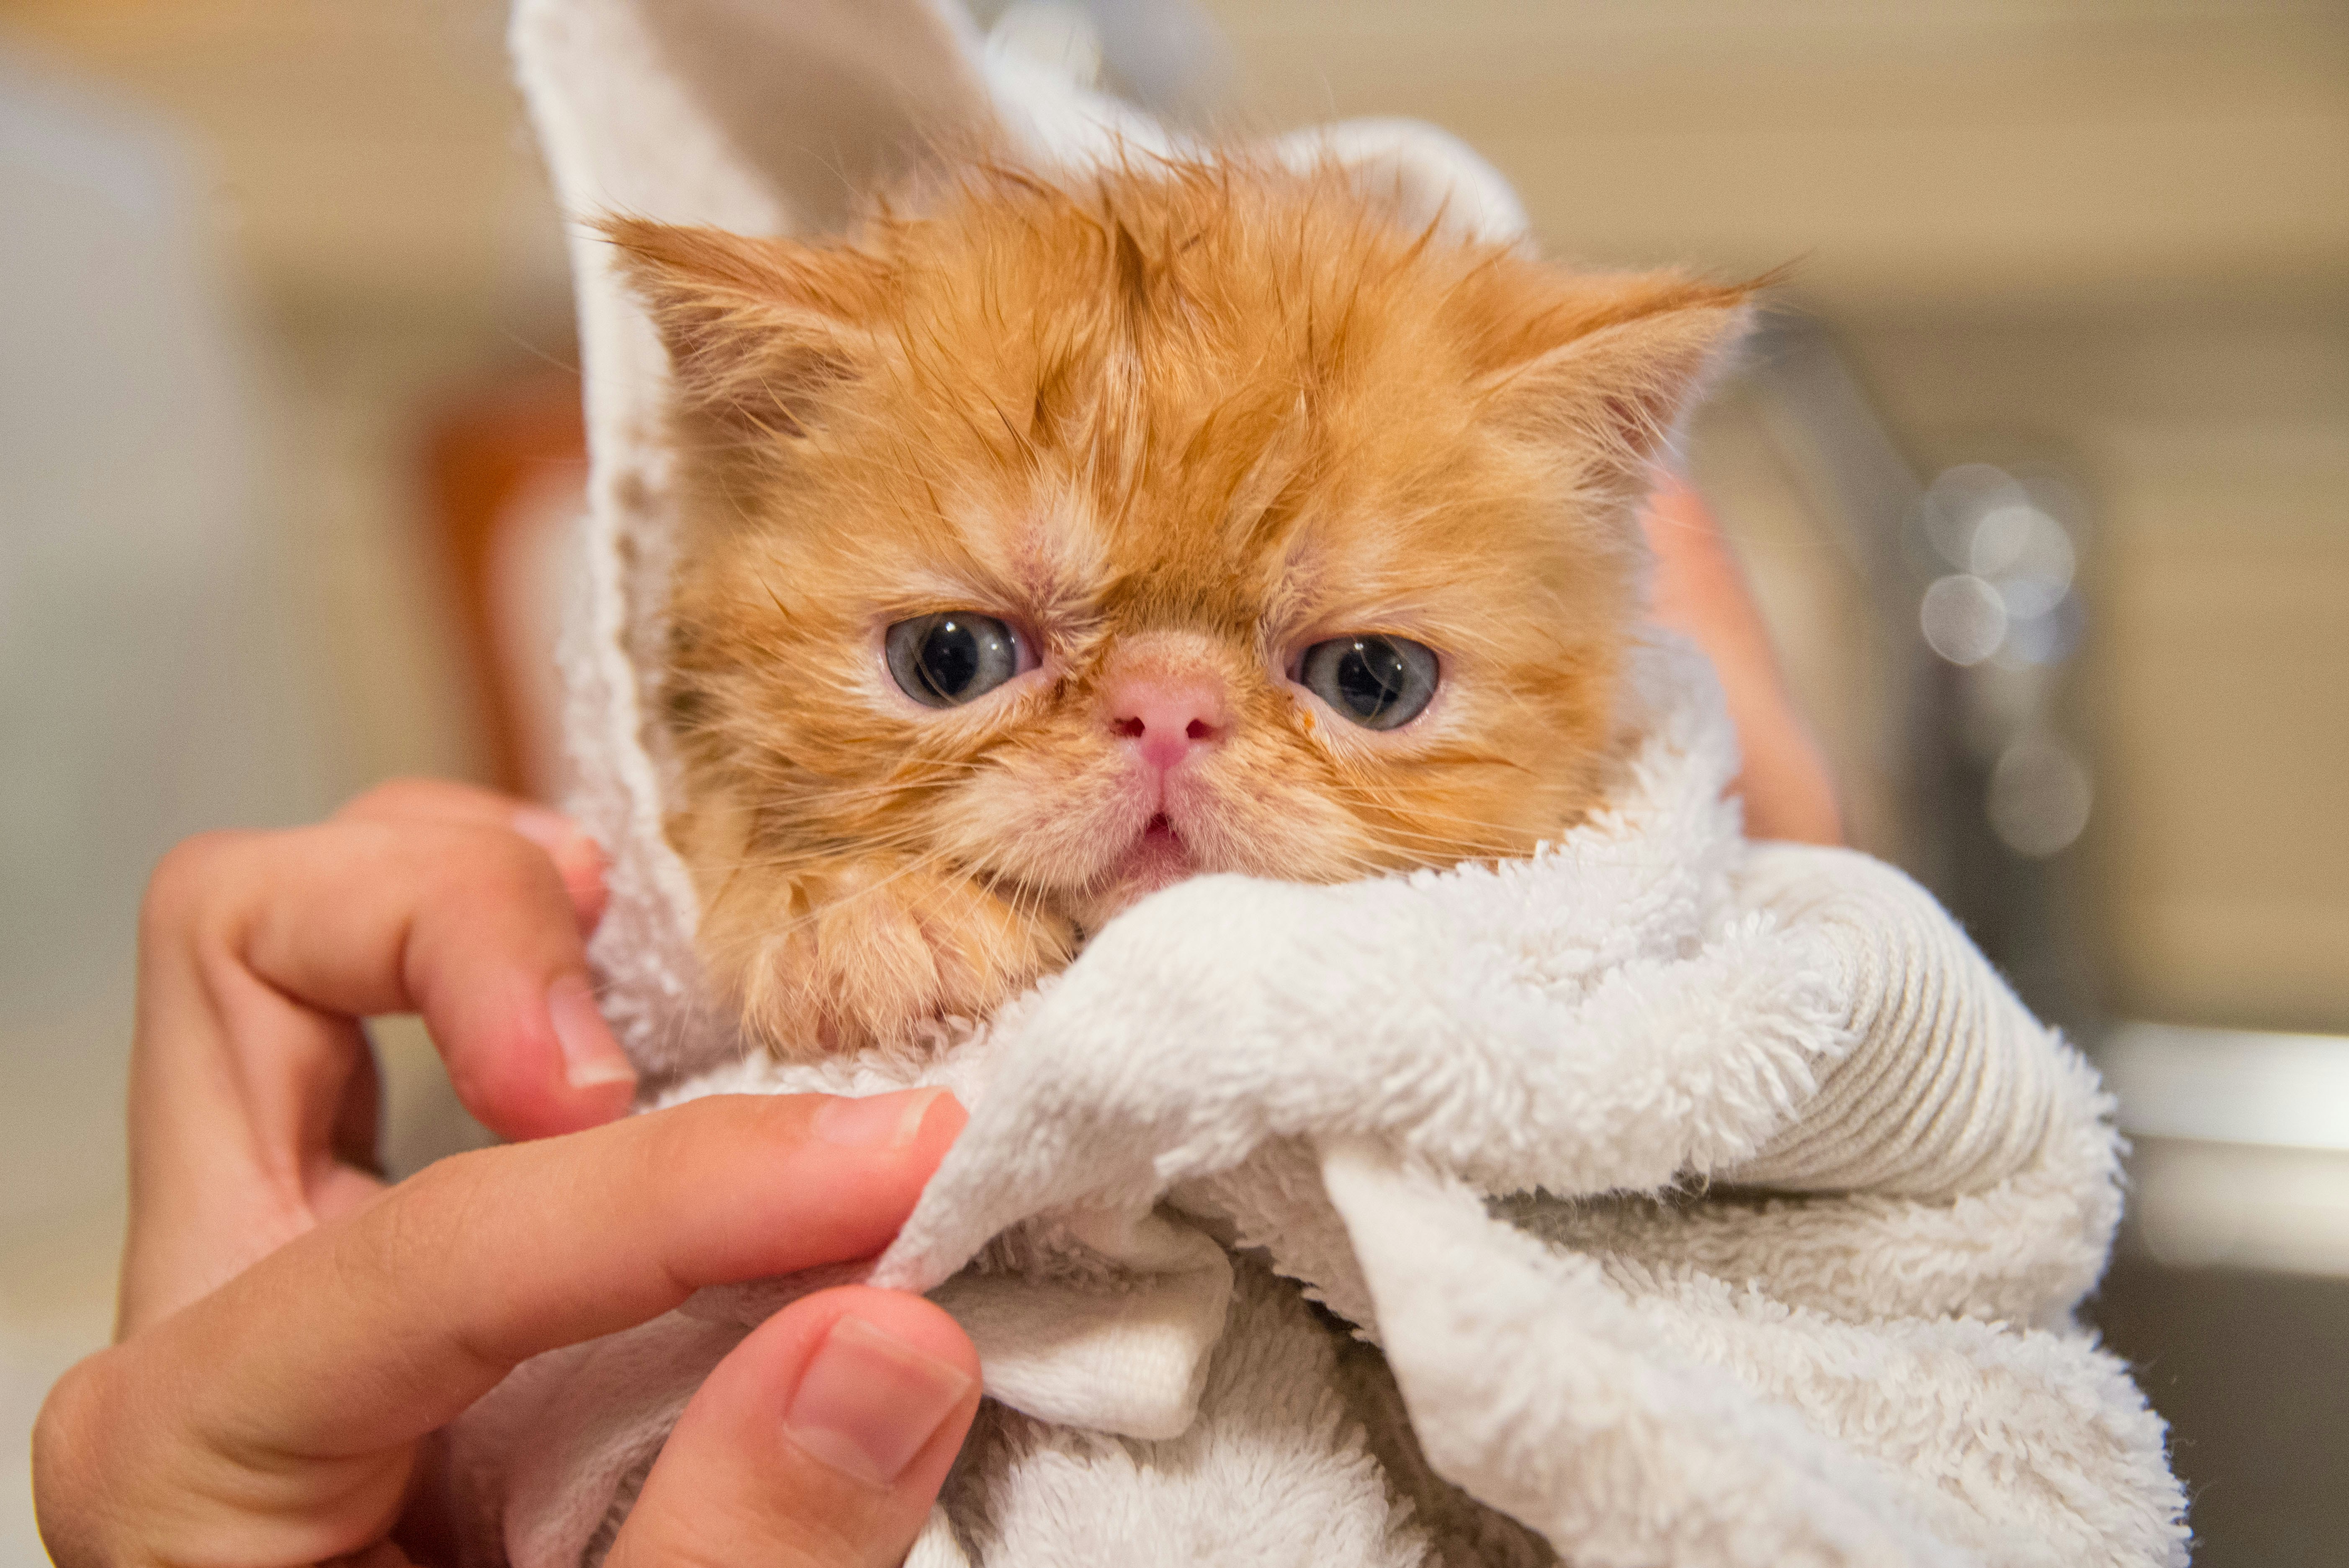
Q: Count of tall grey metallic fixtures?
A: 1